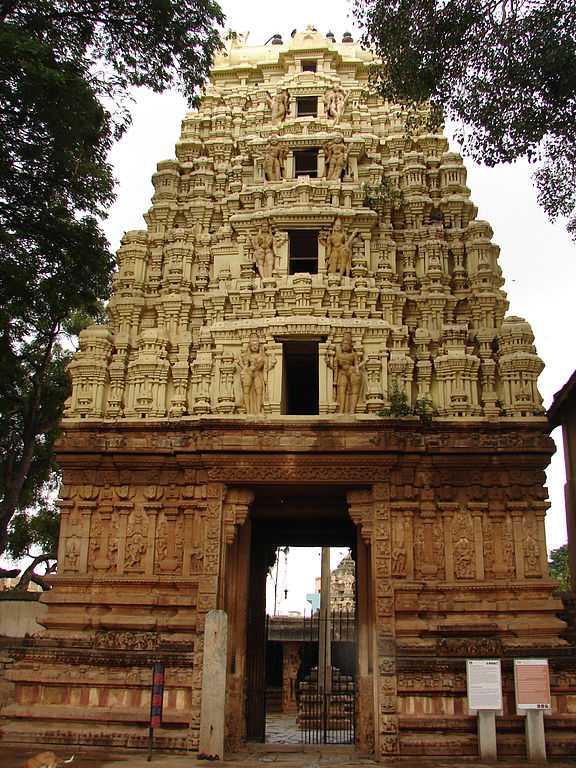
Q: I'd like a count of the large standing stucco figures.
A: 8